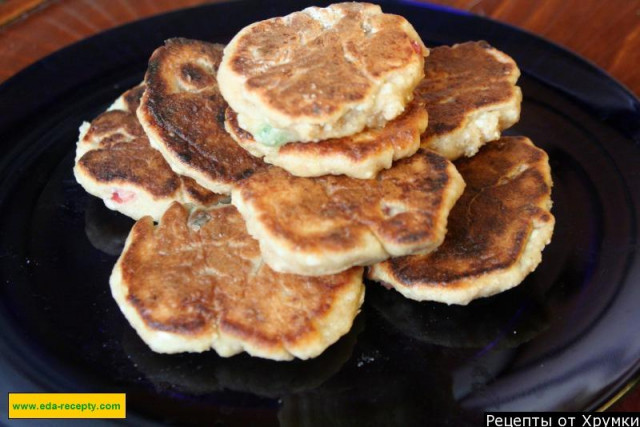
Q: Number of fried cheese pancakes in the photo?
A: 8